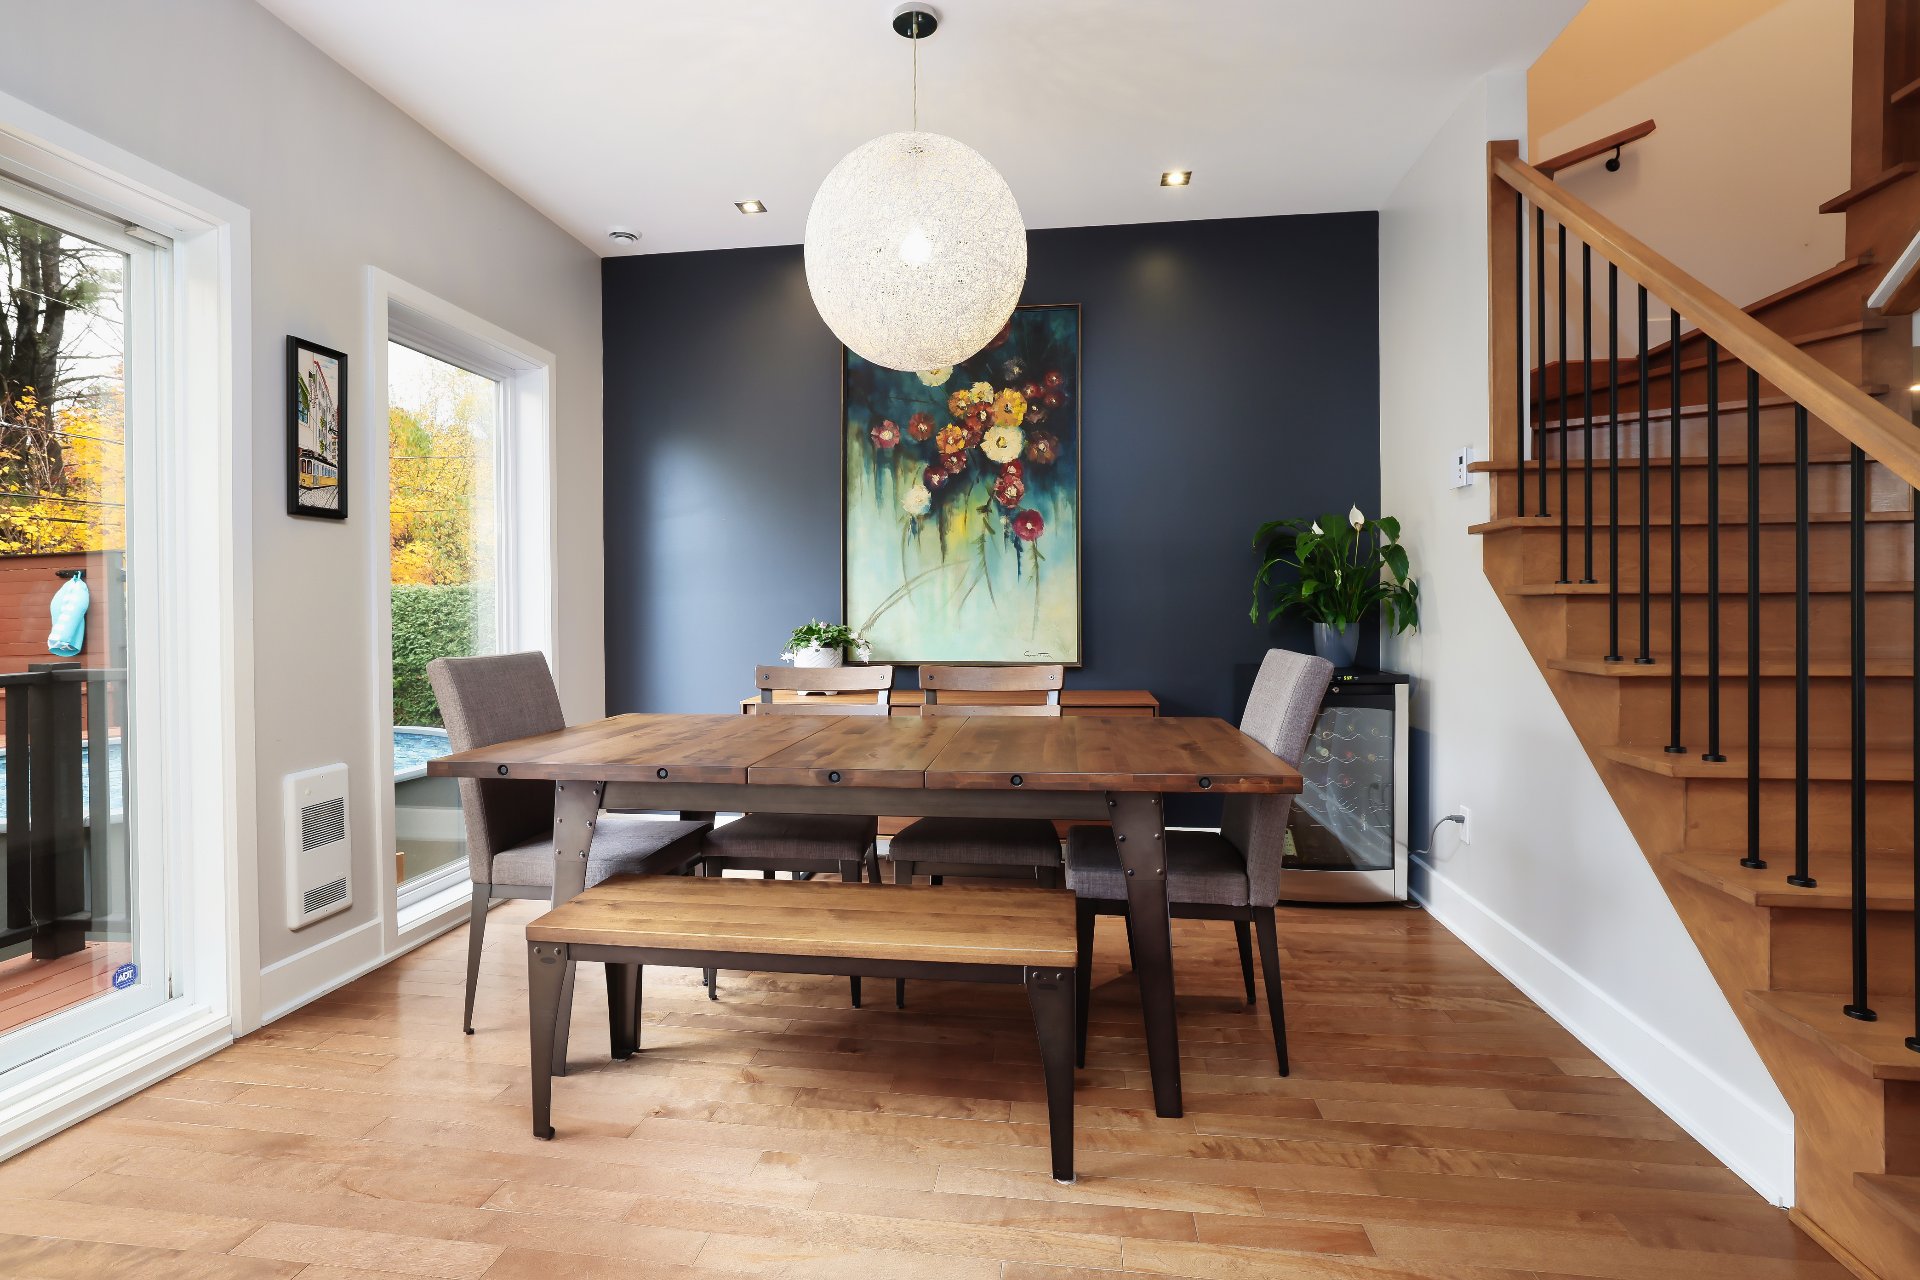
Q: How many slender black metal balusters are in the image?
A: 12